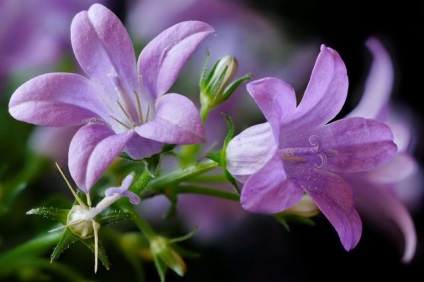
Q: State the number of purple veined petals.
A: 10